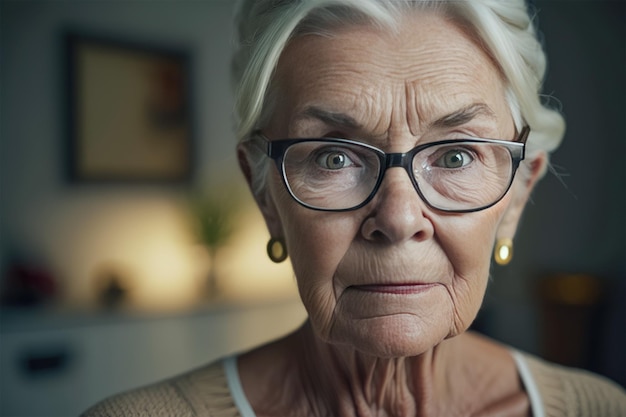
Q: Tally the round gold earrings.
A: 2